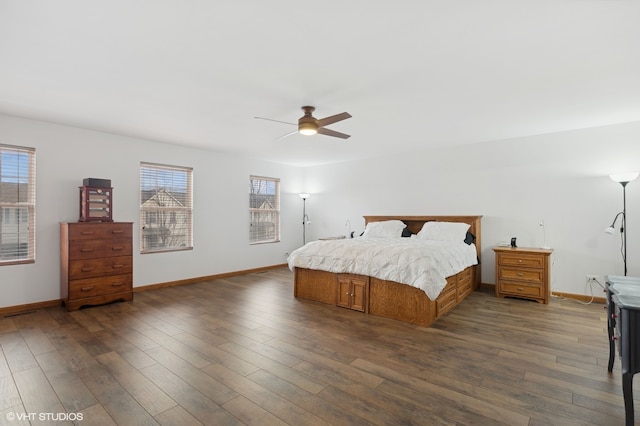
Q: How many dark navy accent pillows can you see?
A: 2